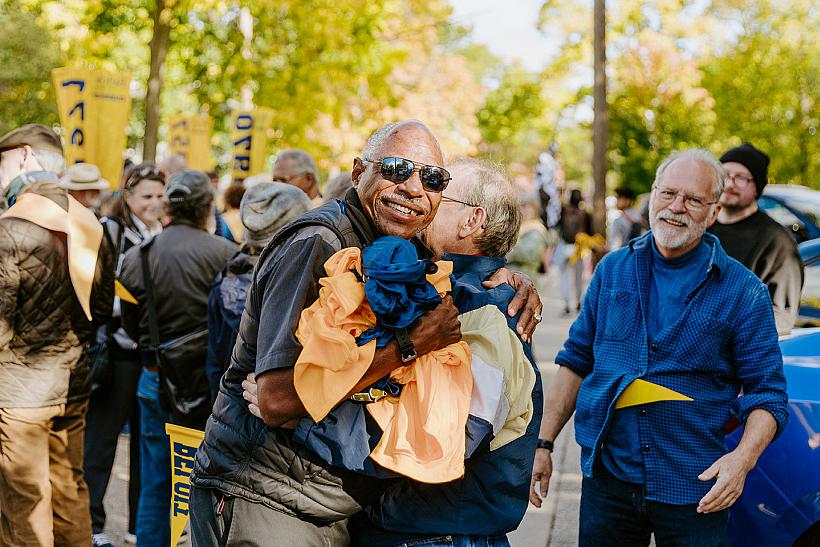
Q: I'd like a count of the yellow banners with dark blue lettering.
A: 4